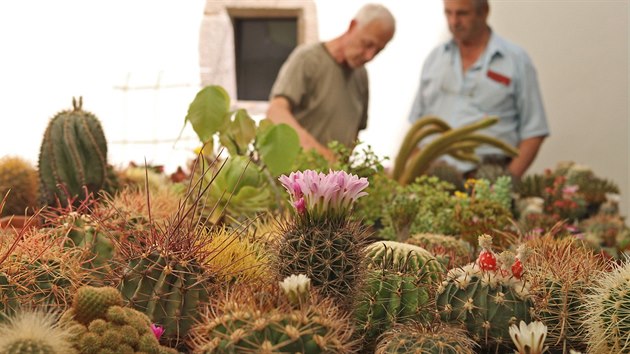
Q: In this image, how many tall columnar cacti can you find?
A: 1